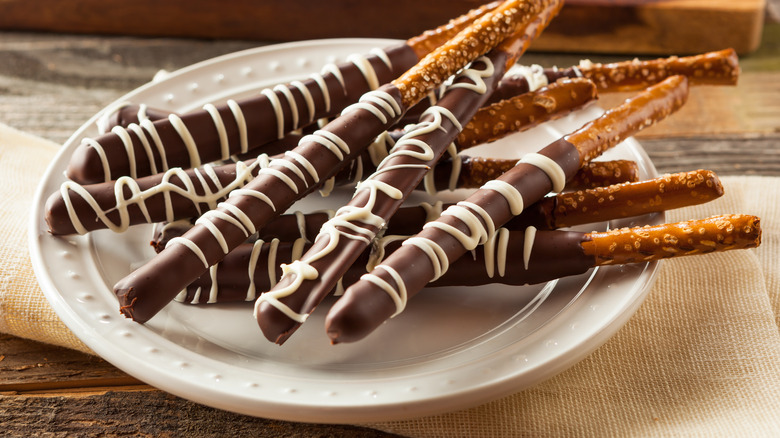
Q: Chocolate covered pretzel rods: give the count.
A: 9